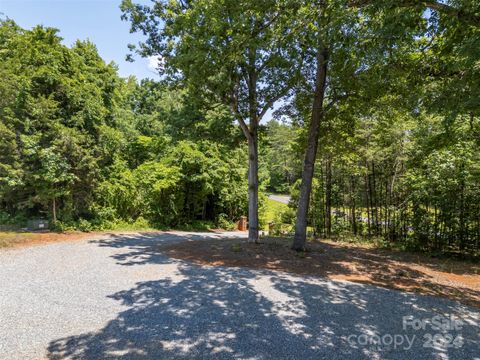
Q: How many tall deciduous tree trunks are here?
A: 2